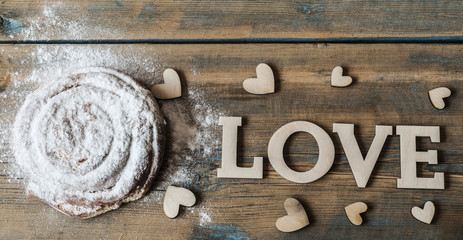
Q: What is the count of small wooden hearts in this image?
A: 8